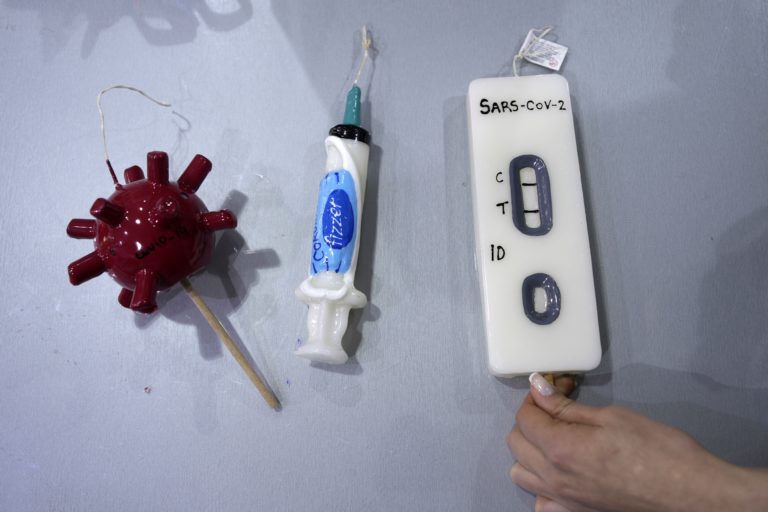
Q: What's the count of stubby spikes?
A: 10